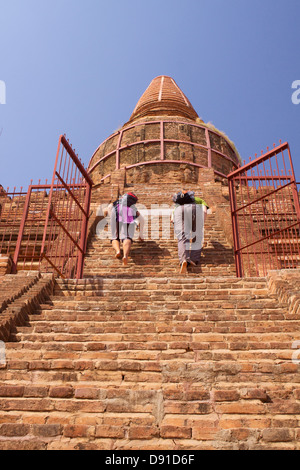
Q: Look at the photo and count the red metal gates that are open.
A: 2